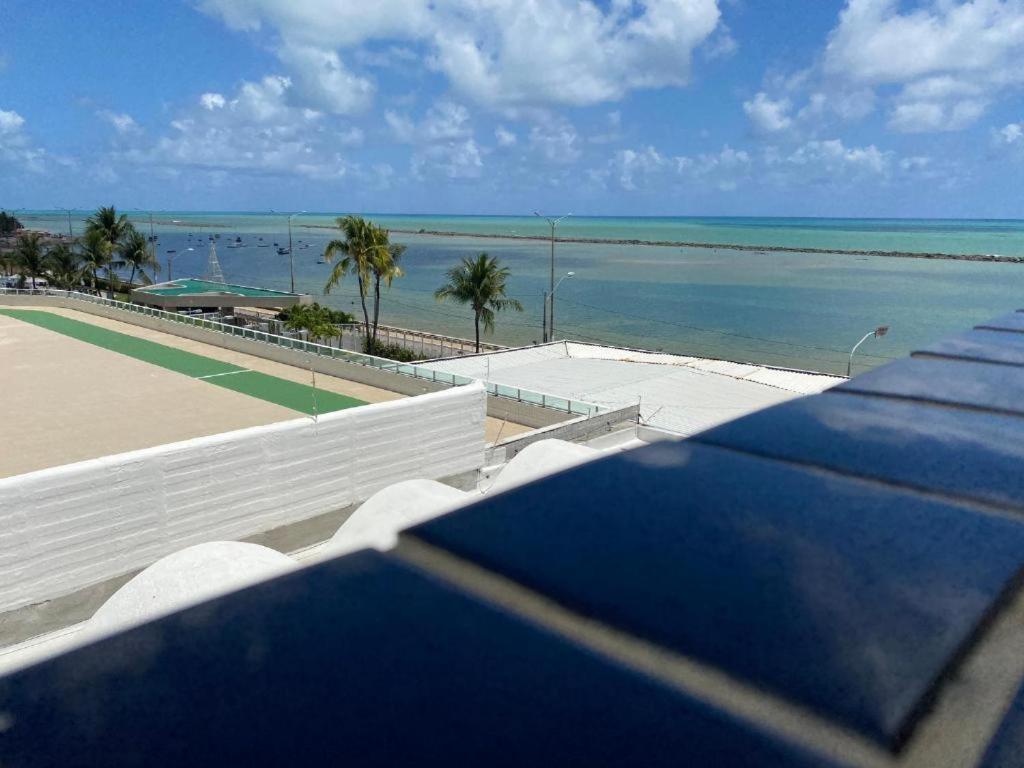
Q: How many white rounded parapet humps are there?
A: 3